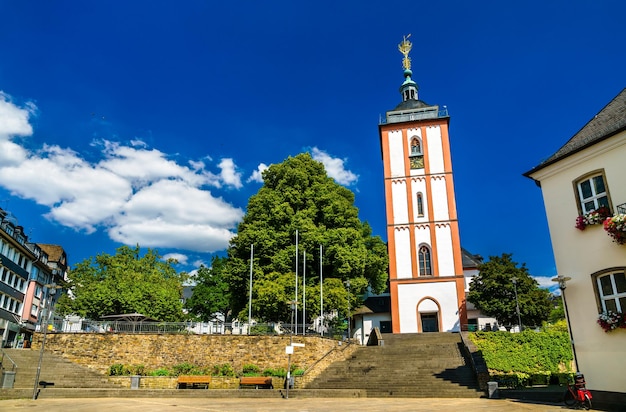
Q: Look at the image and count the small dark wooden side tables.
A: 0